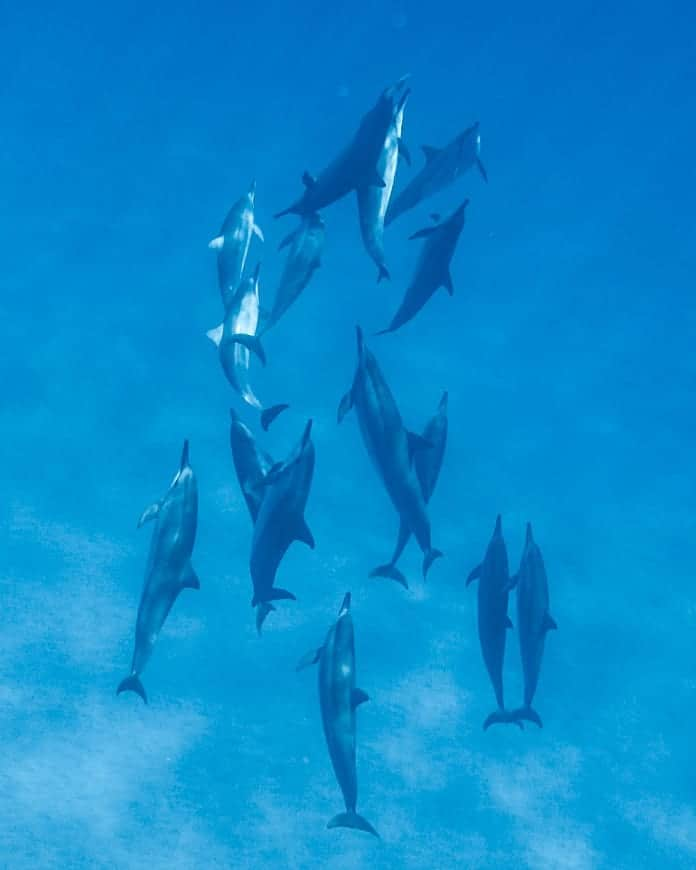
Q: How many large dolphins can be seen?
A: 15